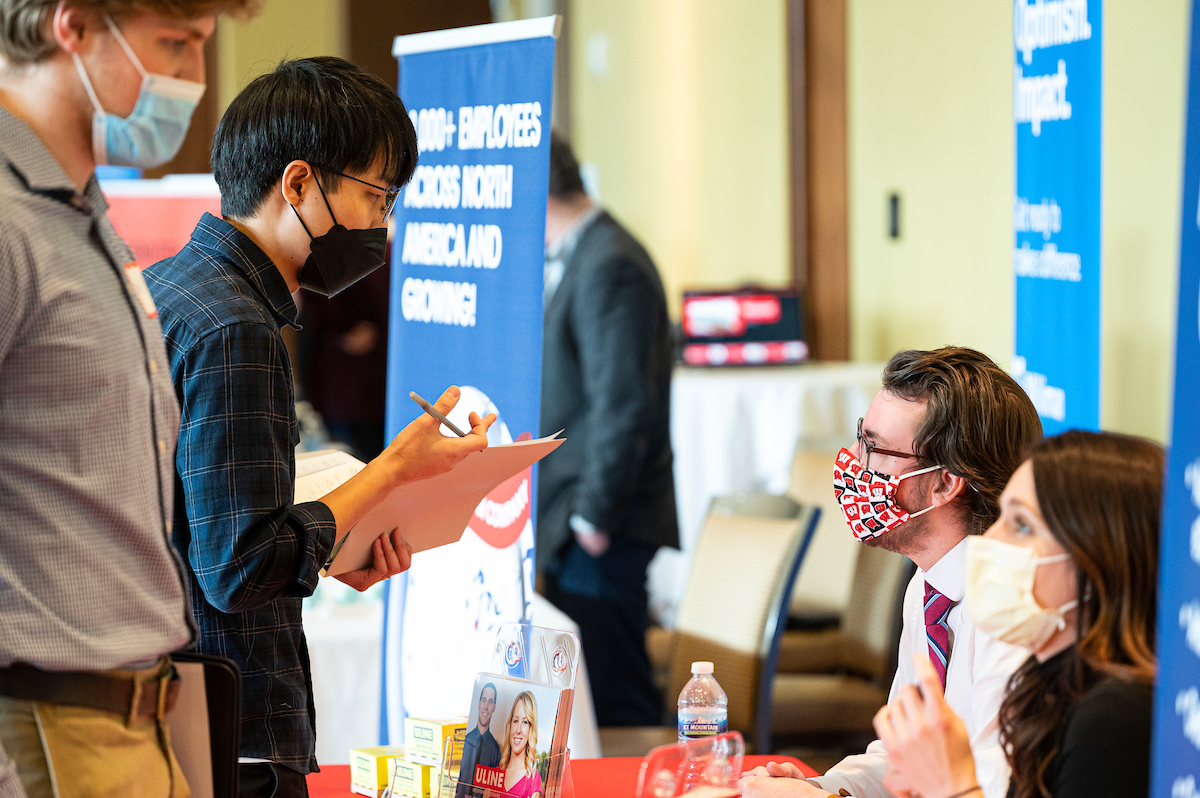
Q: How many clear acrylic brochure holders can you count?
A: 2